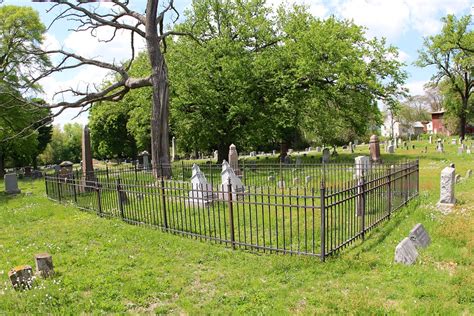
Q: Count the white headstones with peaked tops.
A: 2